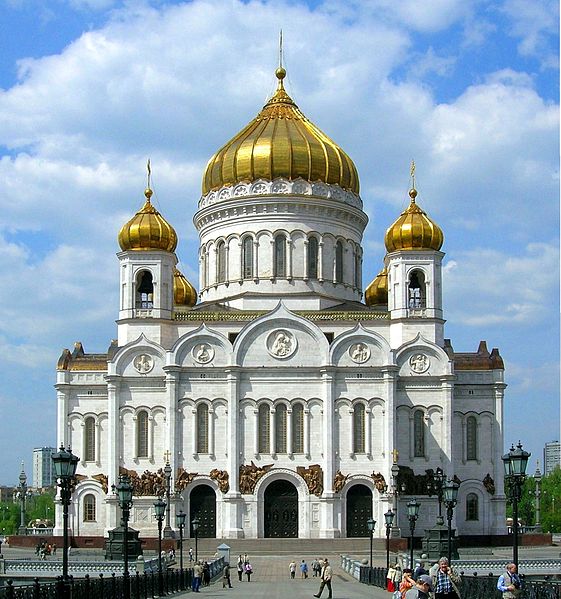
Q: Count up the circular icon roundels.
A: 5